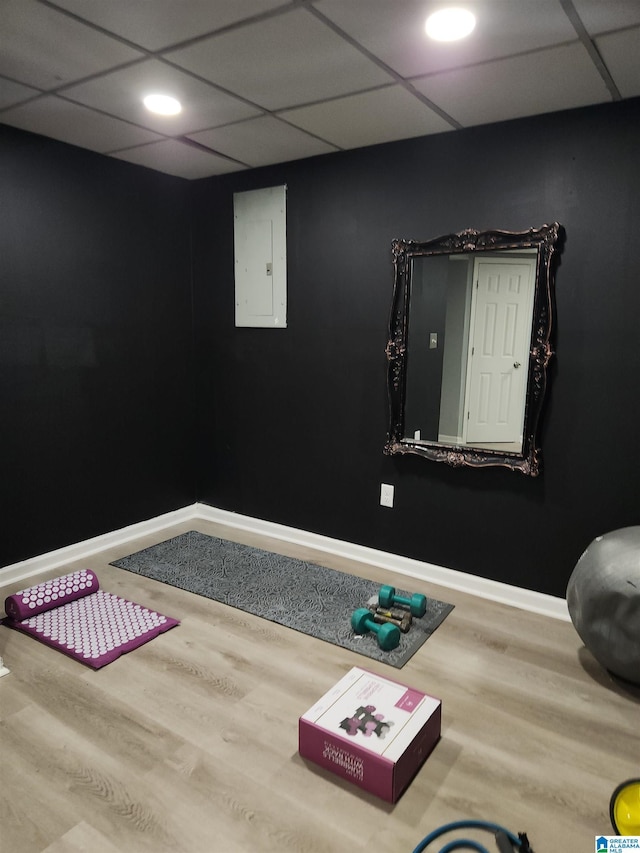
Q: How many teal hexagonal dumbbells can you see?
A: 2